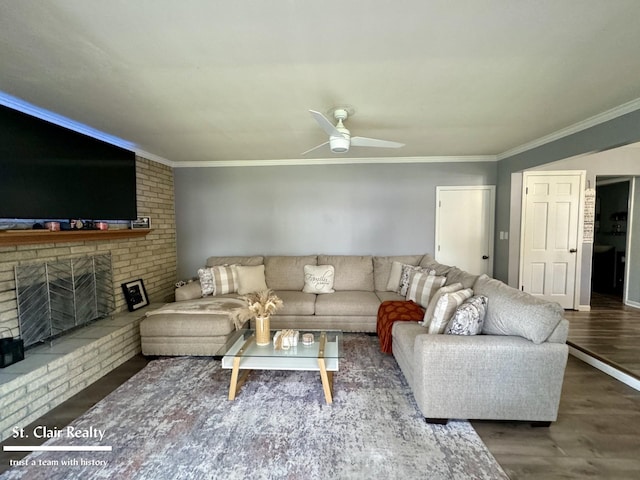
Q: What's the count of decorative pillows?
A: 10